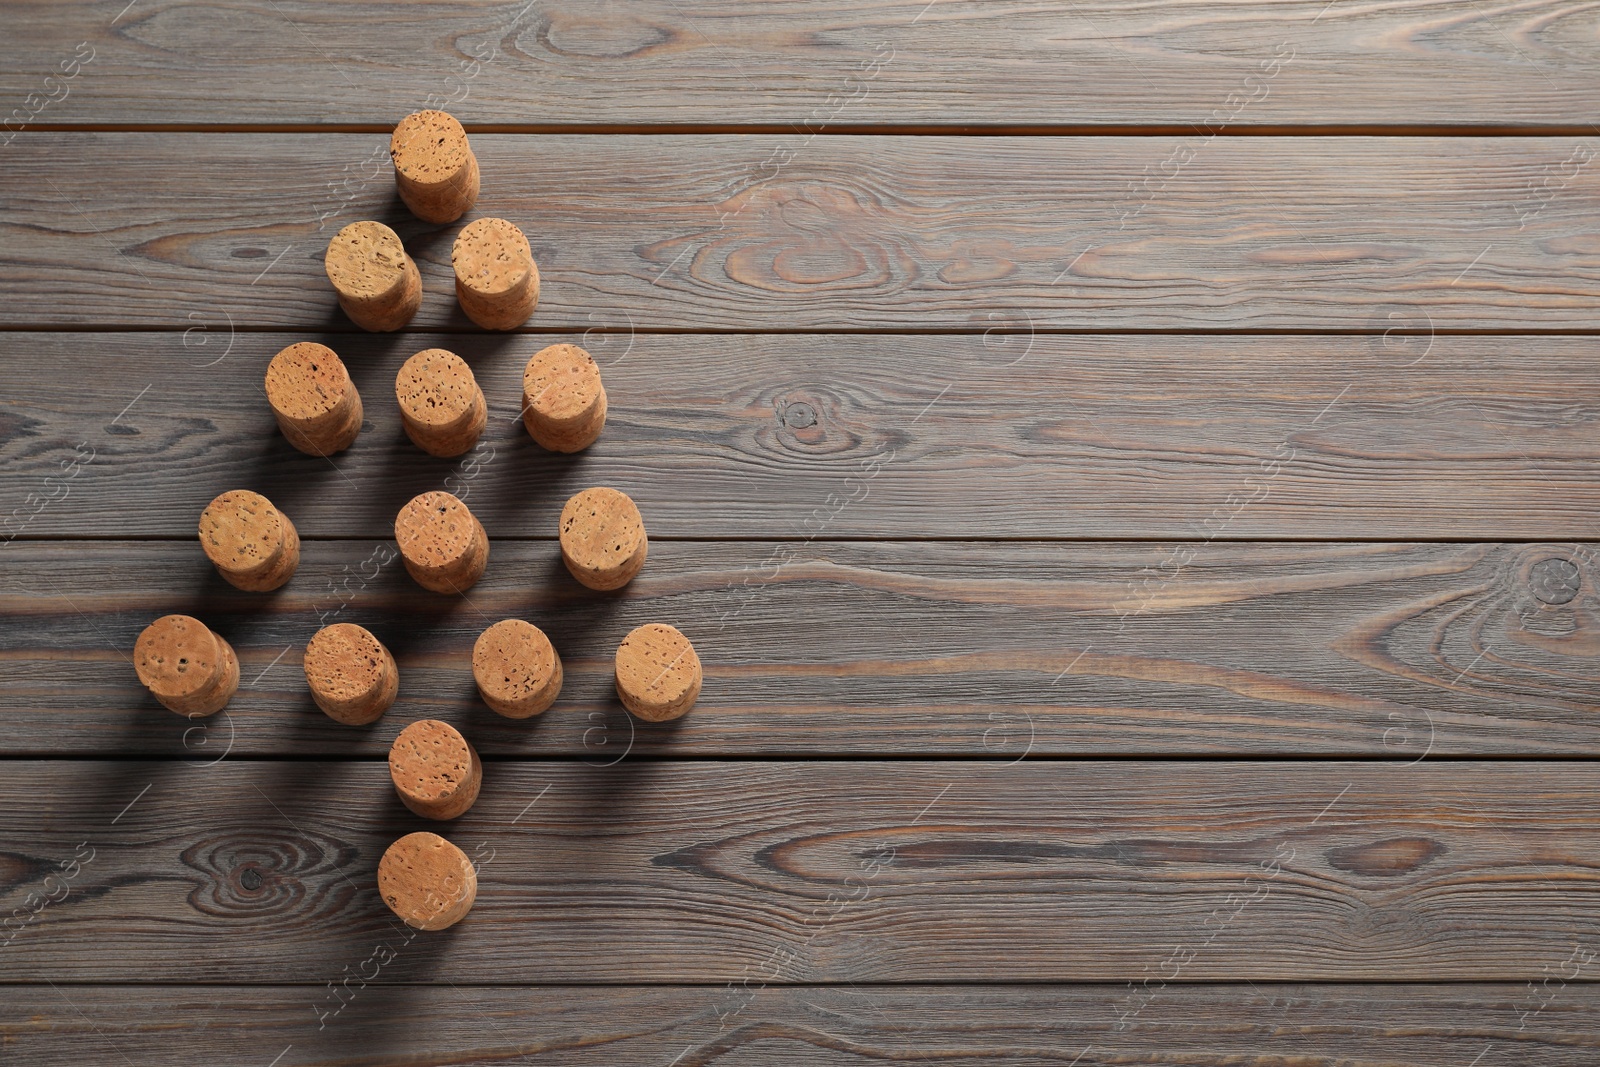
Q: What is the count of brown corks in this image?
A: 15